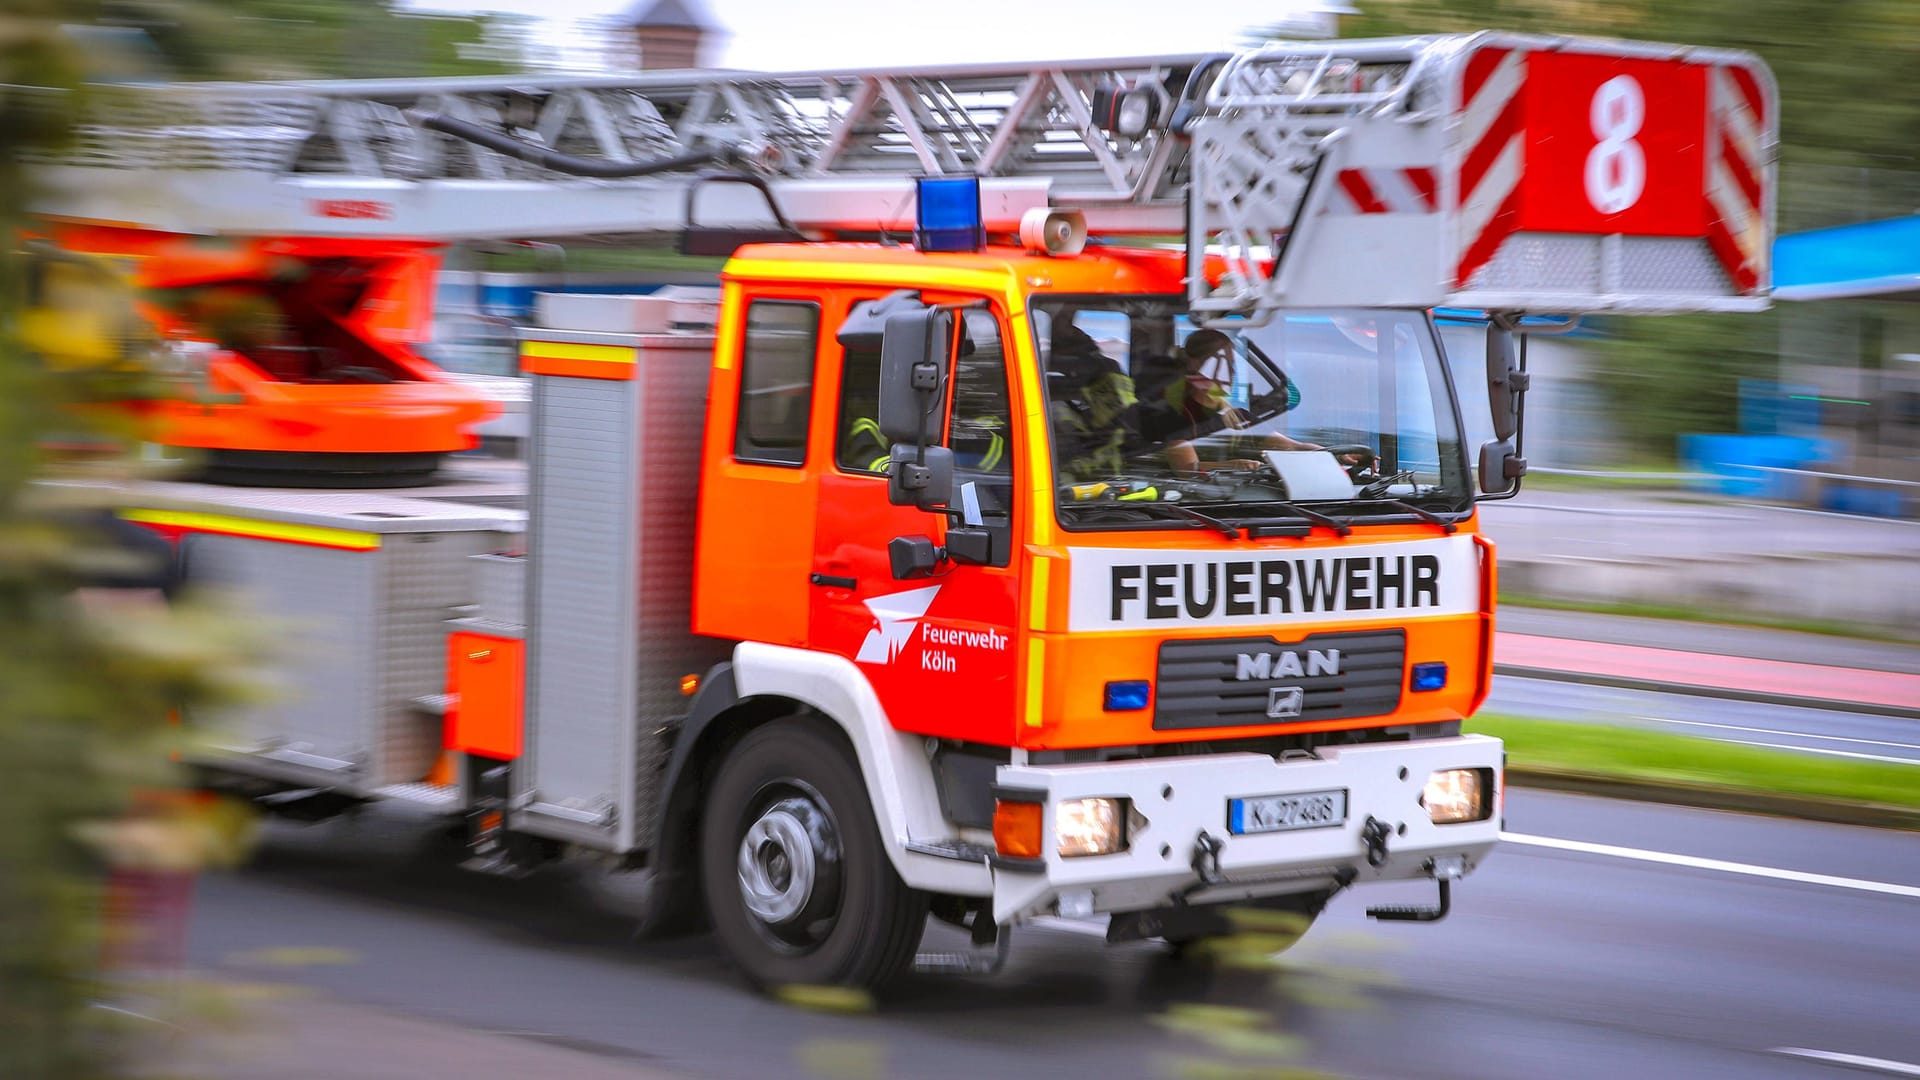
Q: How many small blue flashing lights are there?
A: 2